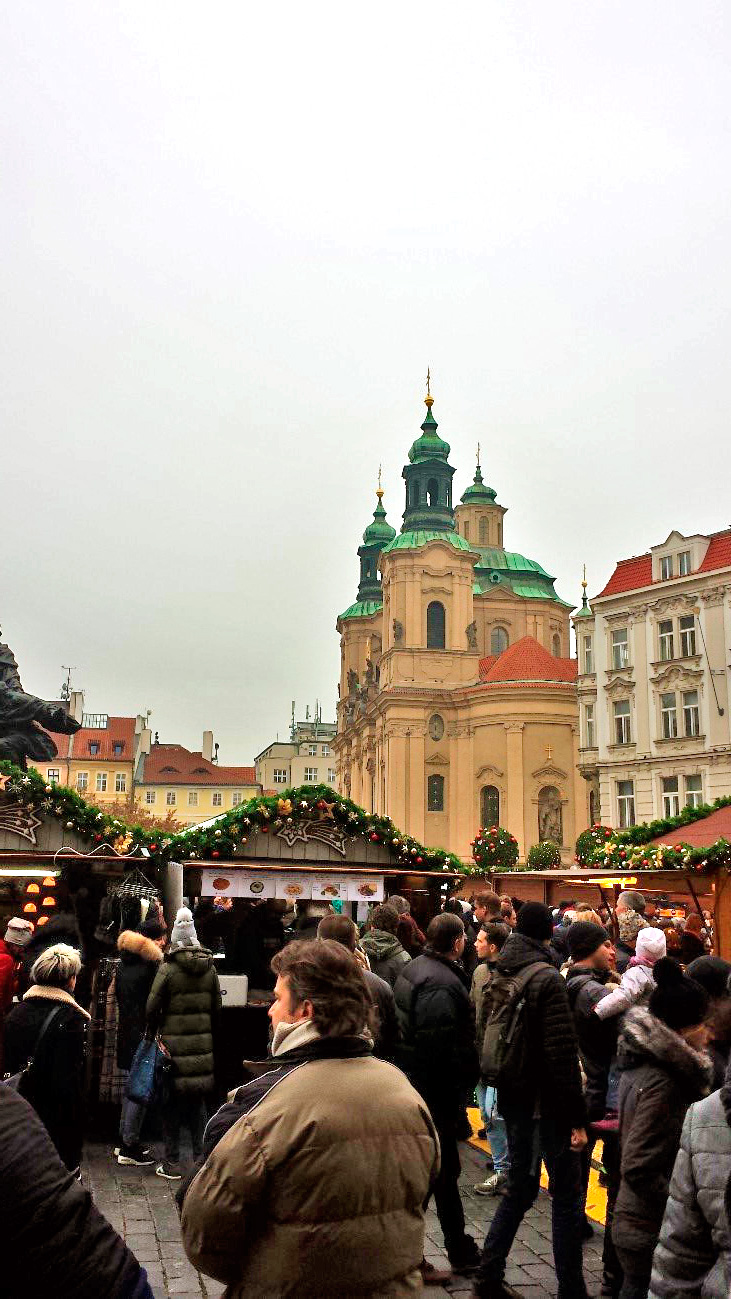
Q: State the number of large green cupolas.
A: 3